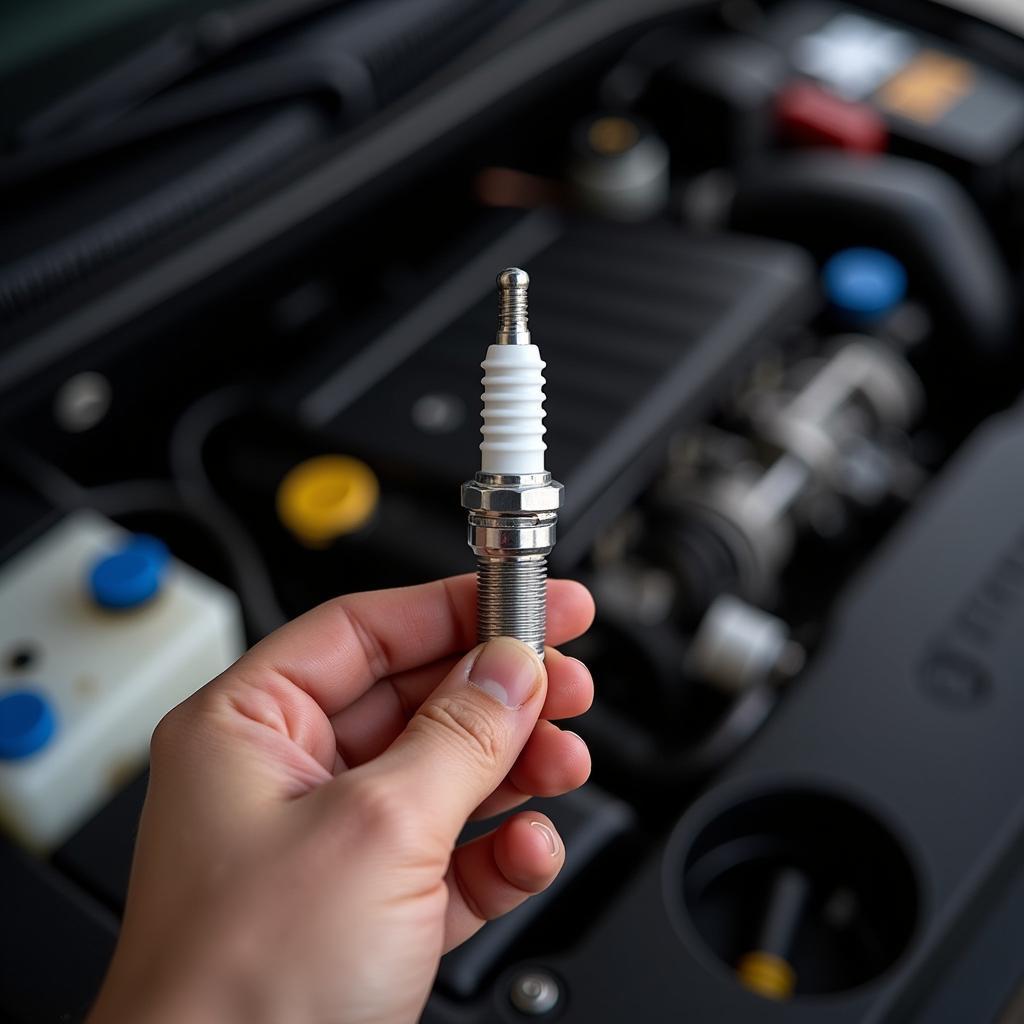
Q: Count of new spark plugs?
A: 1